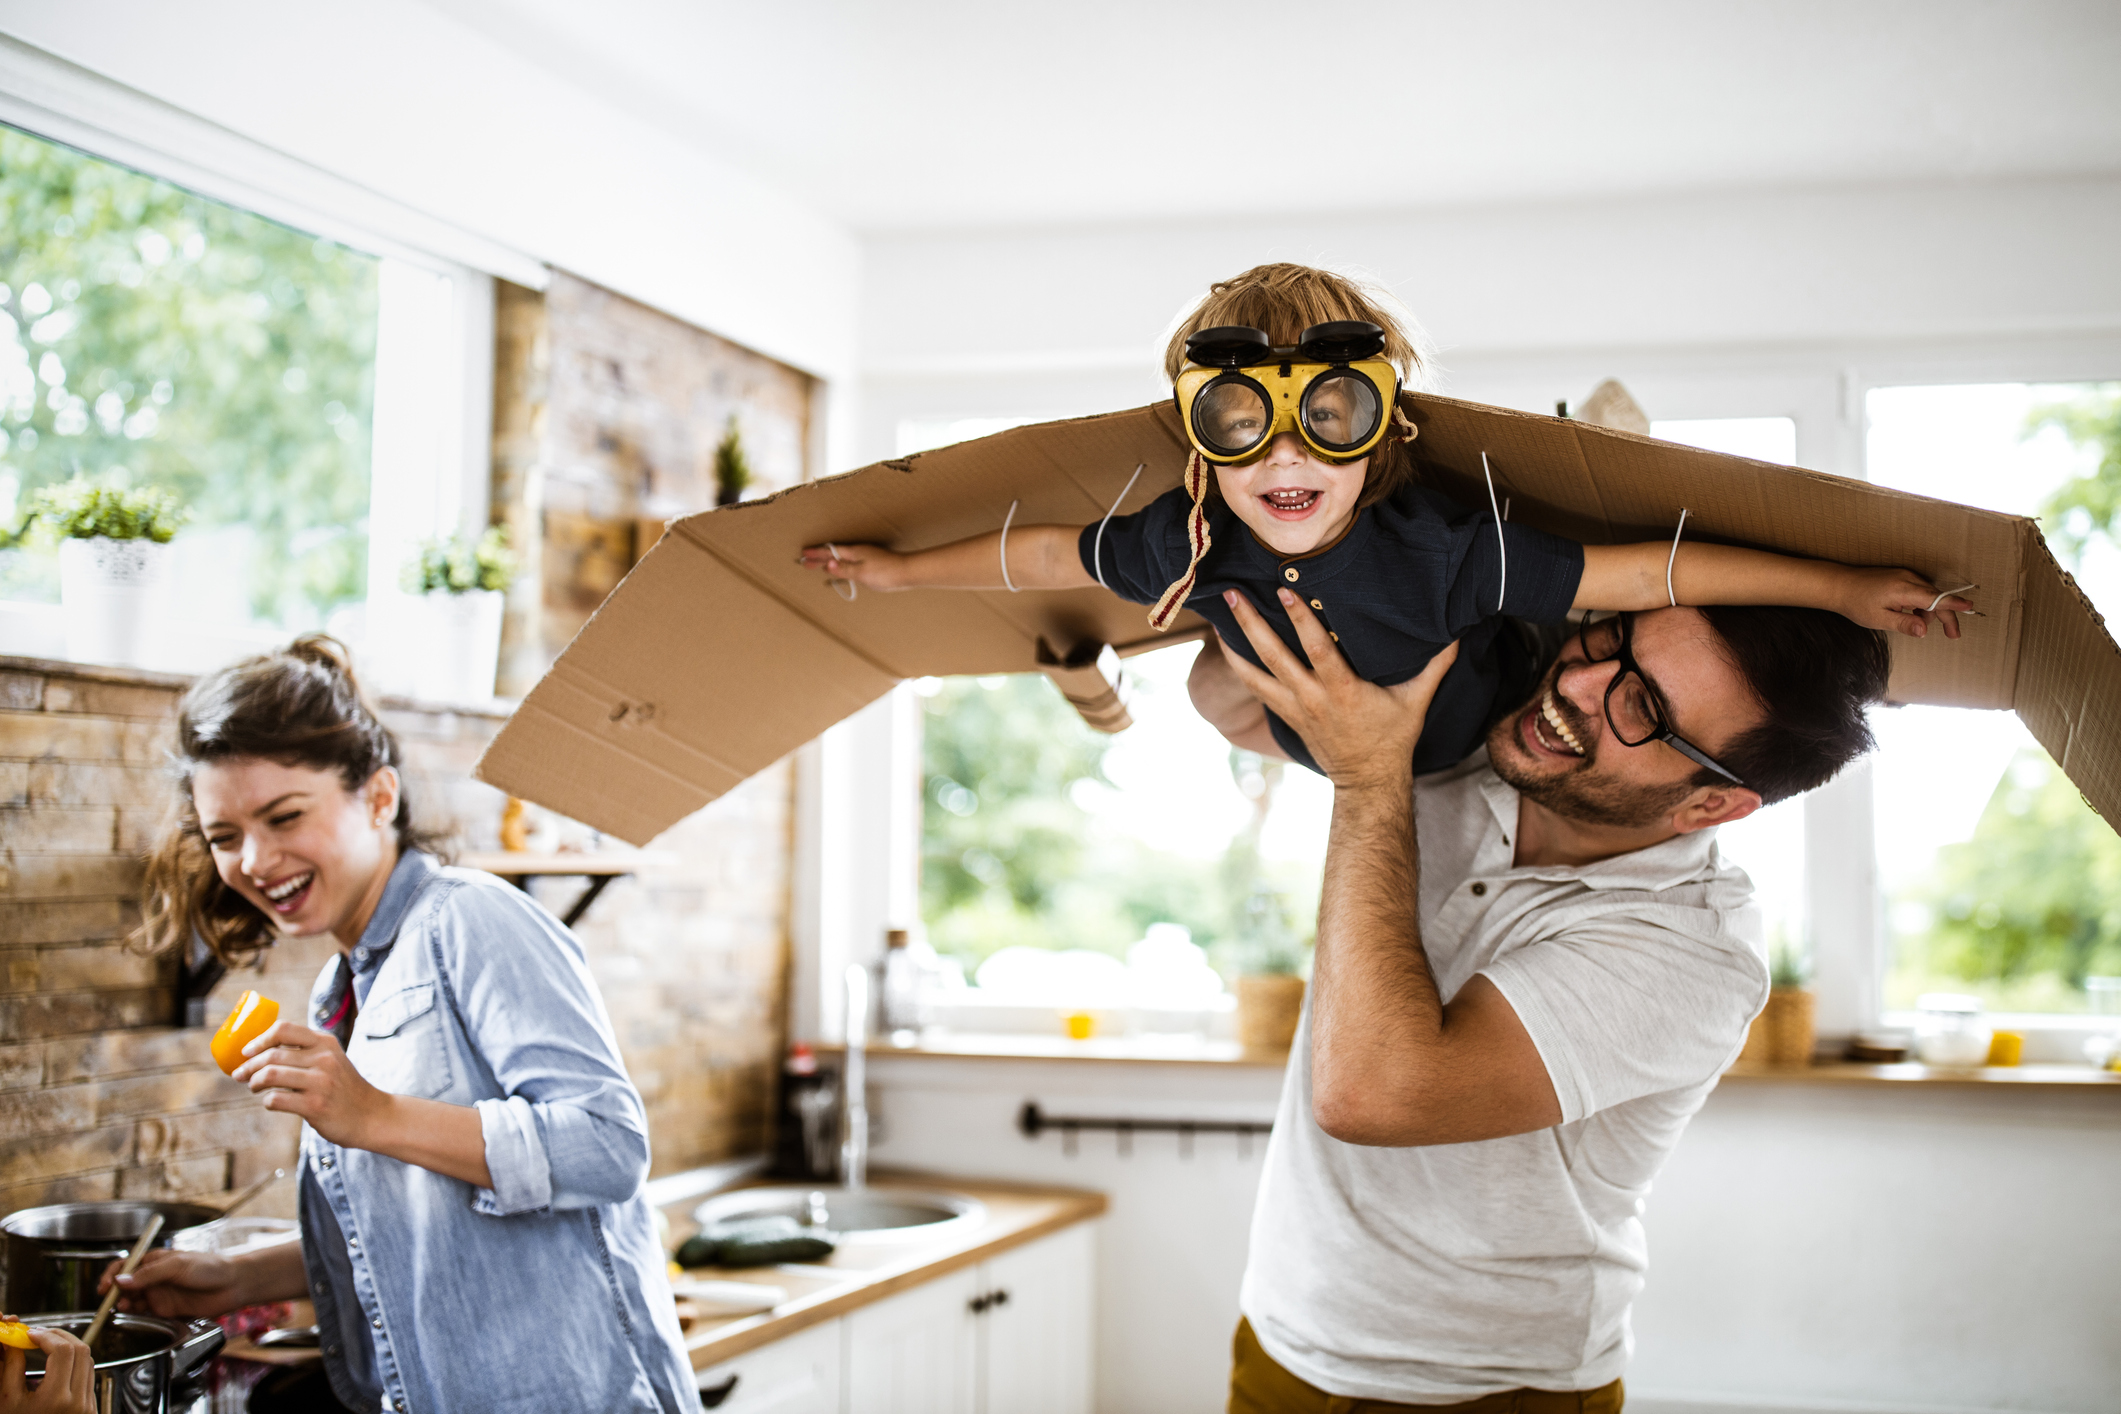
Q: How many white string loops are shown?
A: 6